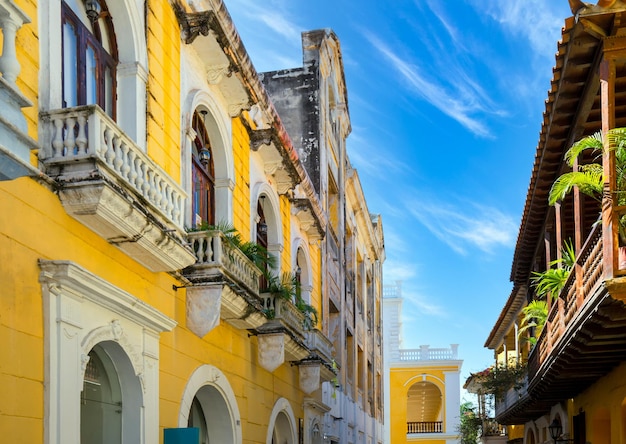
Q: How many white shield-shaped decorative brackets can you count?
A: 3